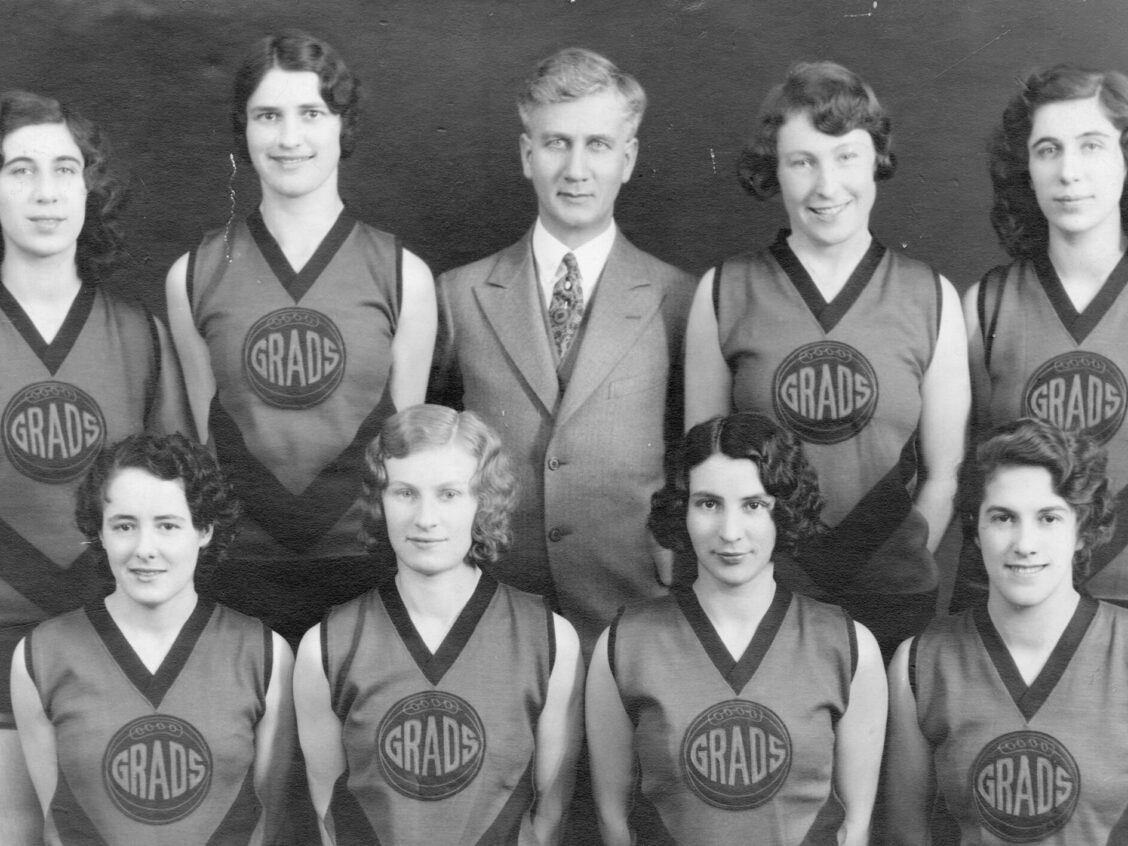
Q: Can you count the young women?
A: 8